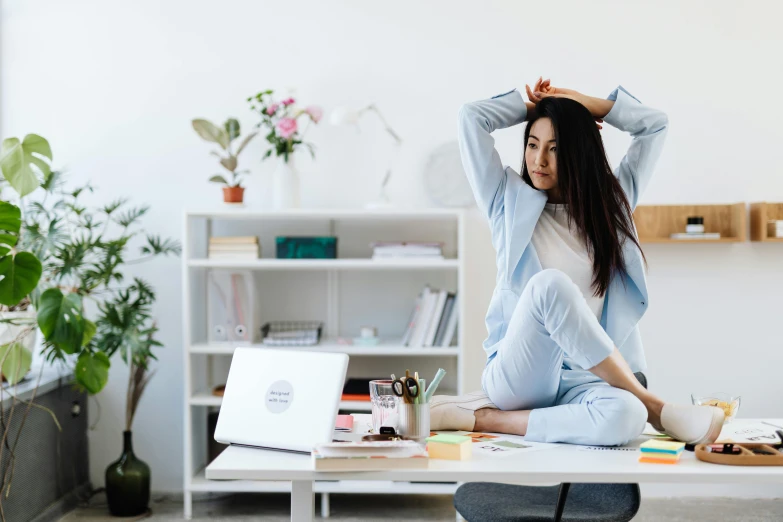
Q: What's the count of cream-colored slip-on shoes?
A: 2